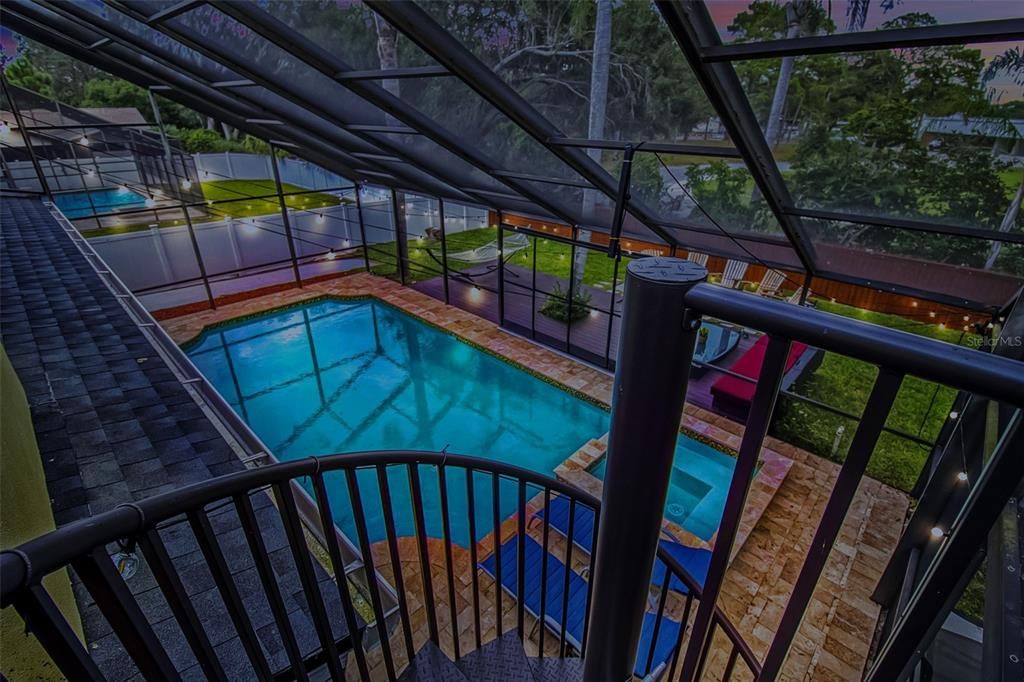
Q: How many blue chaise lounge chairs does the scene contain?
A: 2